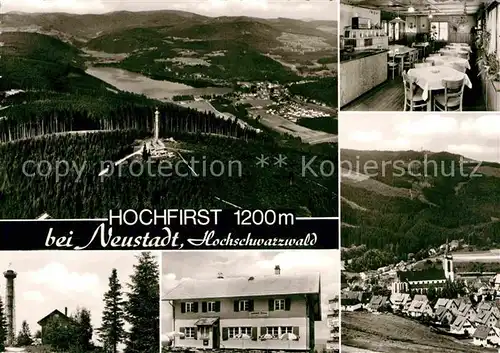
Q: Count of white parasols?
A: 5